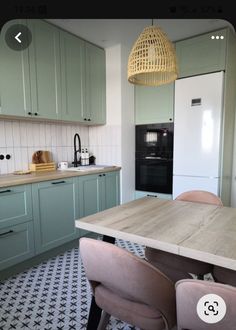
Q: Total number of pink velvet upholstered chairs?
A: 3